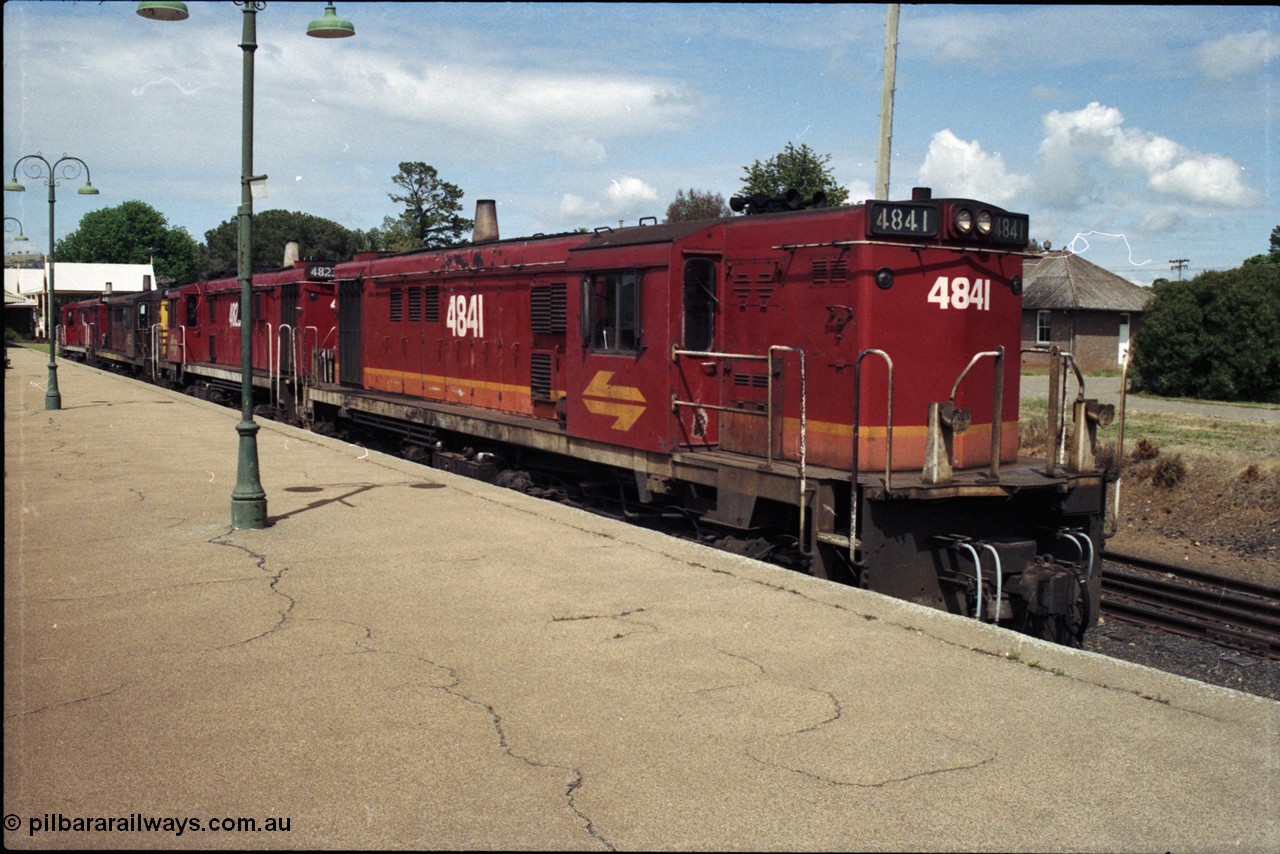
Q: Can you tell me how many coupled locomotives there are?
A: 4